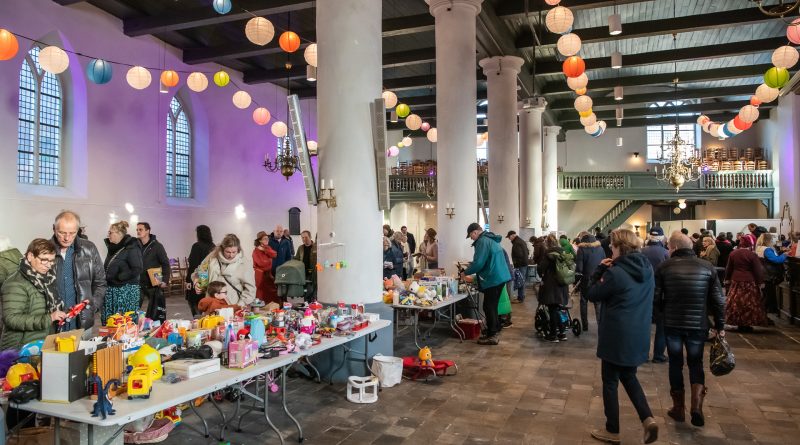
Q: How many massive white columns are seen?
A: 5